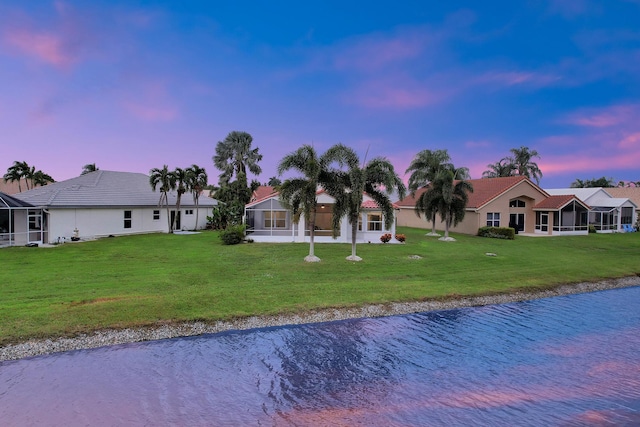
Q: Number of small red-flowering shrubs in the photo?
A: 2